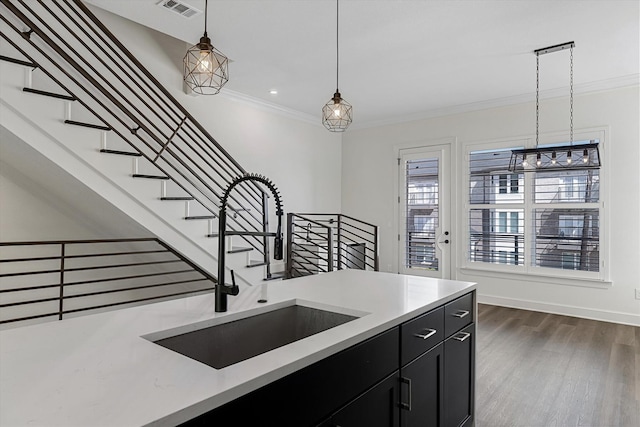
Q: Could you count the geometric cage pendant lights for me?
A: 2